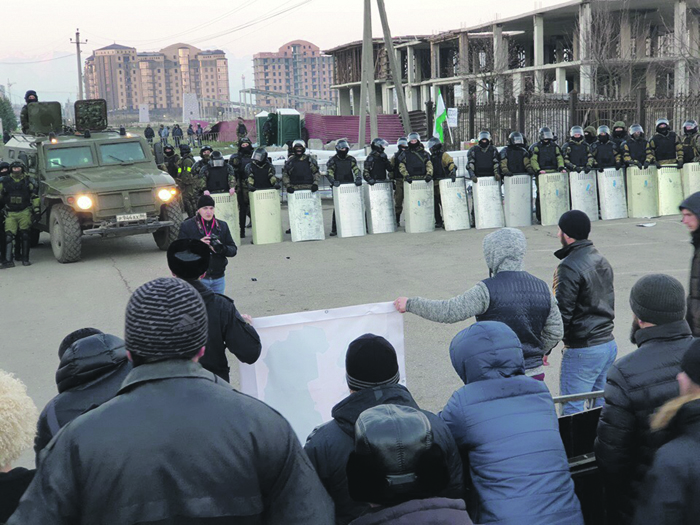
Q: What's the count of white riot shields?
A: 15